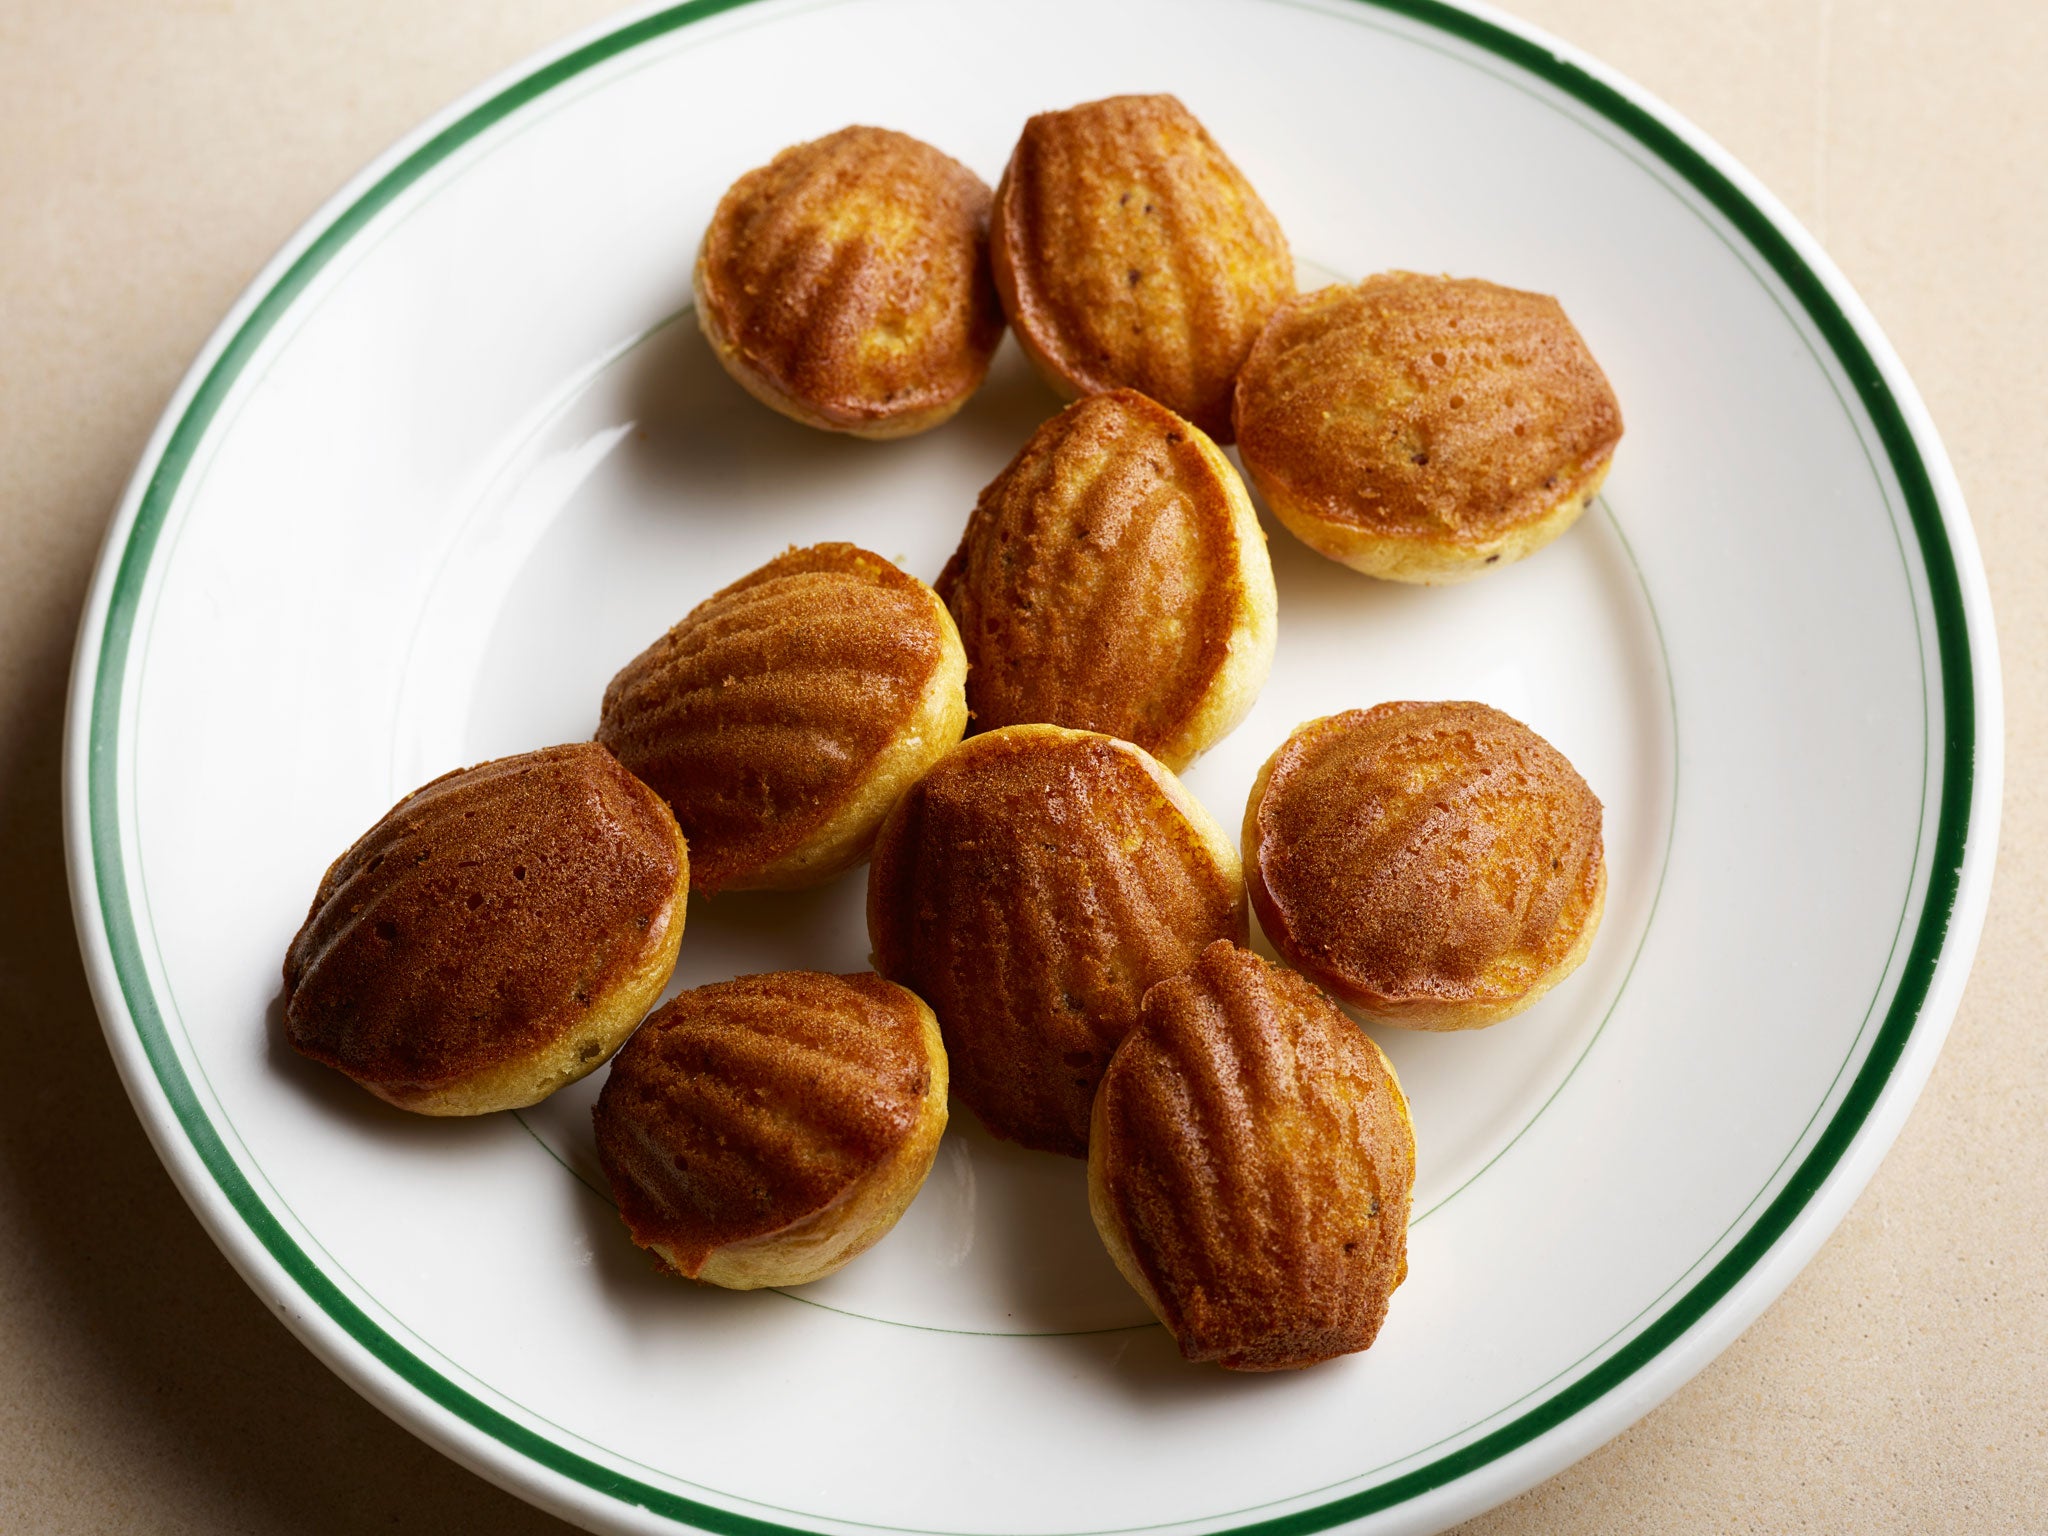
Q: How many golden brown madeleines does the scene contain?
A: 10